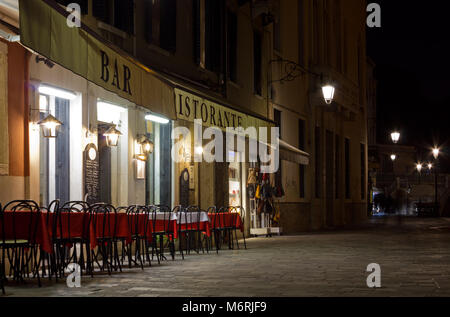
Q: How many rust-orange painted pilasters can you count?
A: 1